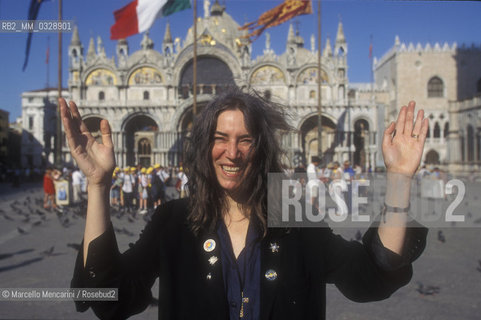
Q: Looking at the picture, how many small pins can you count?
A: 5